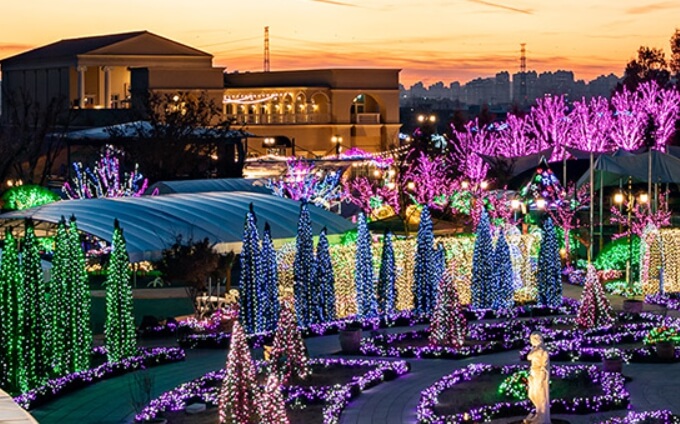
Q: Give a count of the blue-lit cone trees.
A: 11